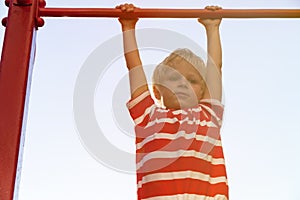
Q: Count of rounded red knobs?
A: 4